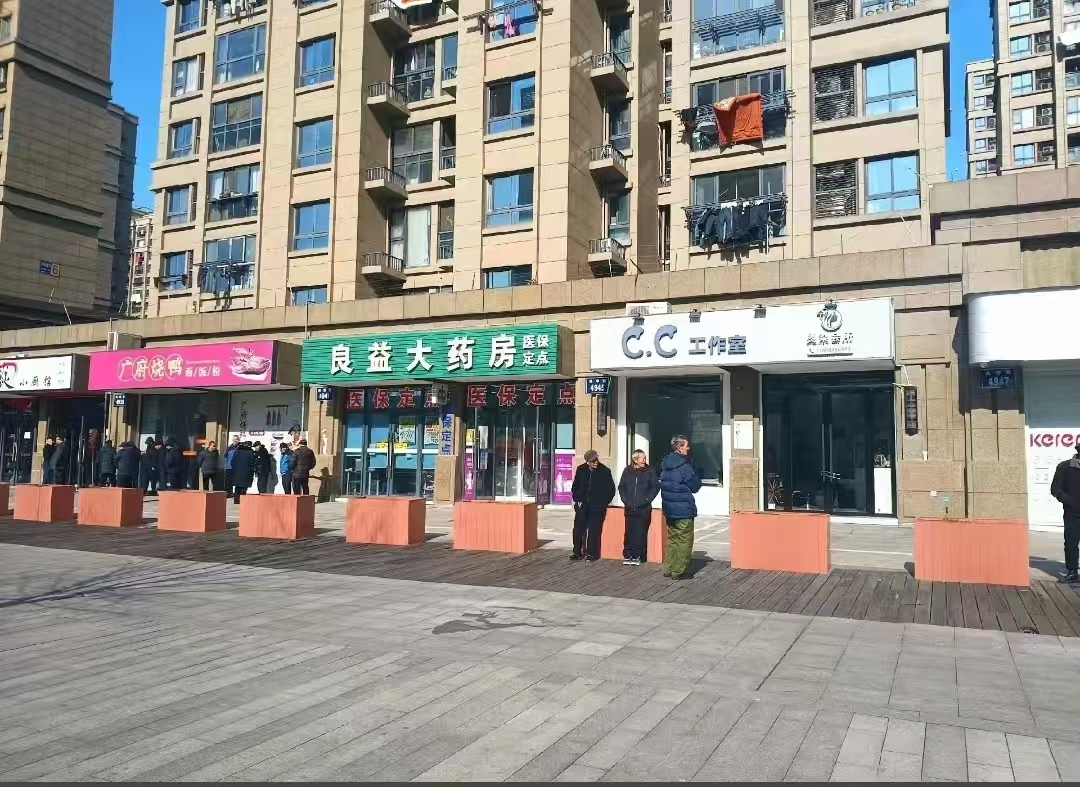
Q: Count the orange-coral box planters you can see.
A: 10